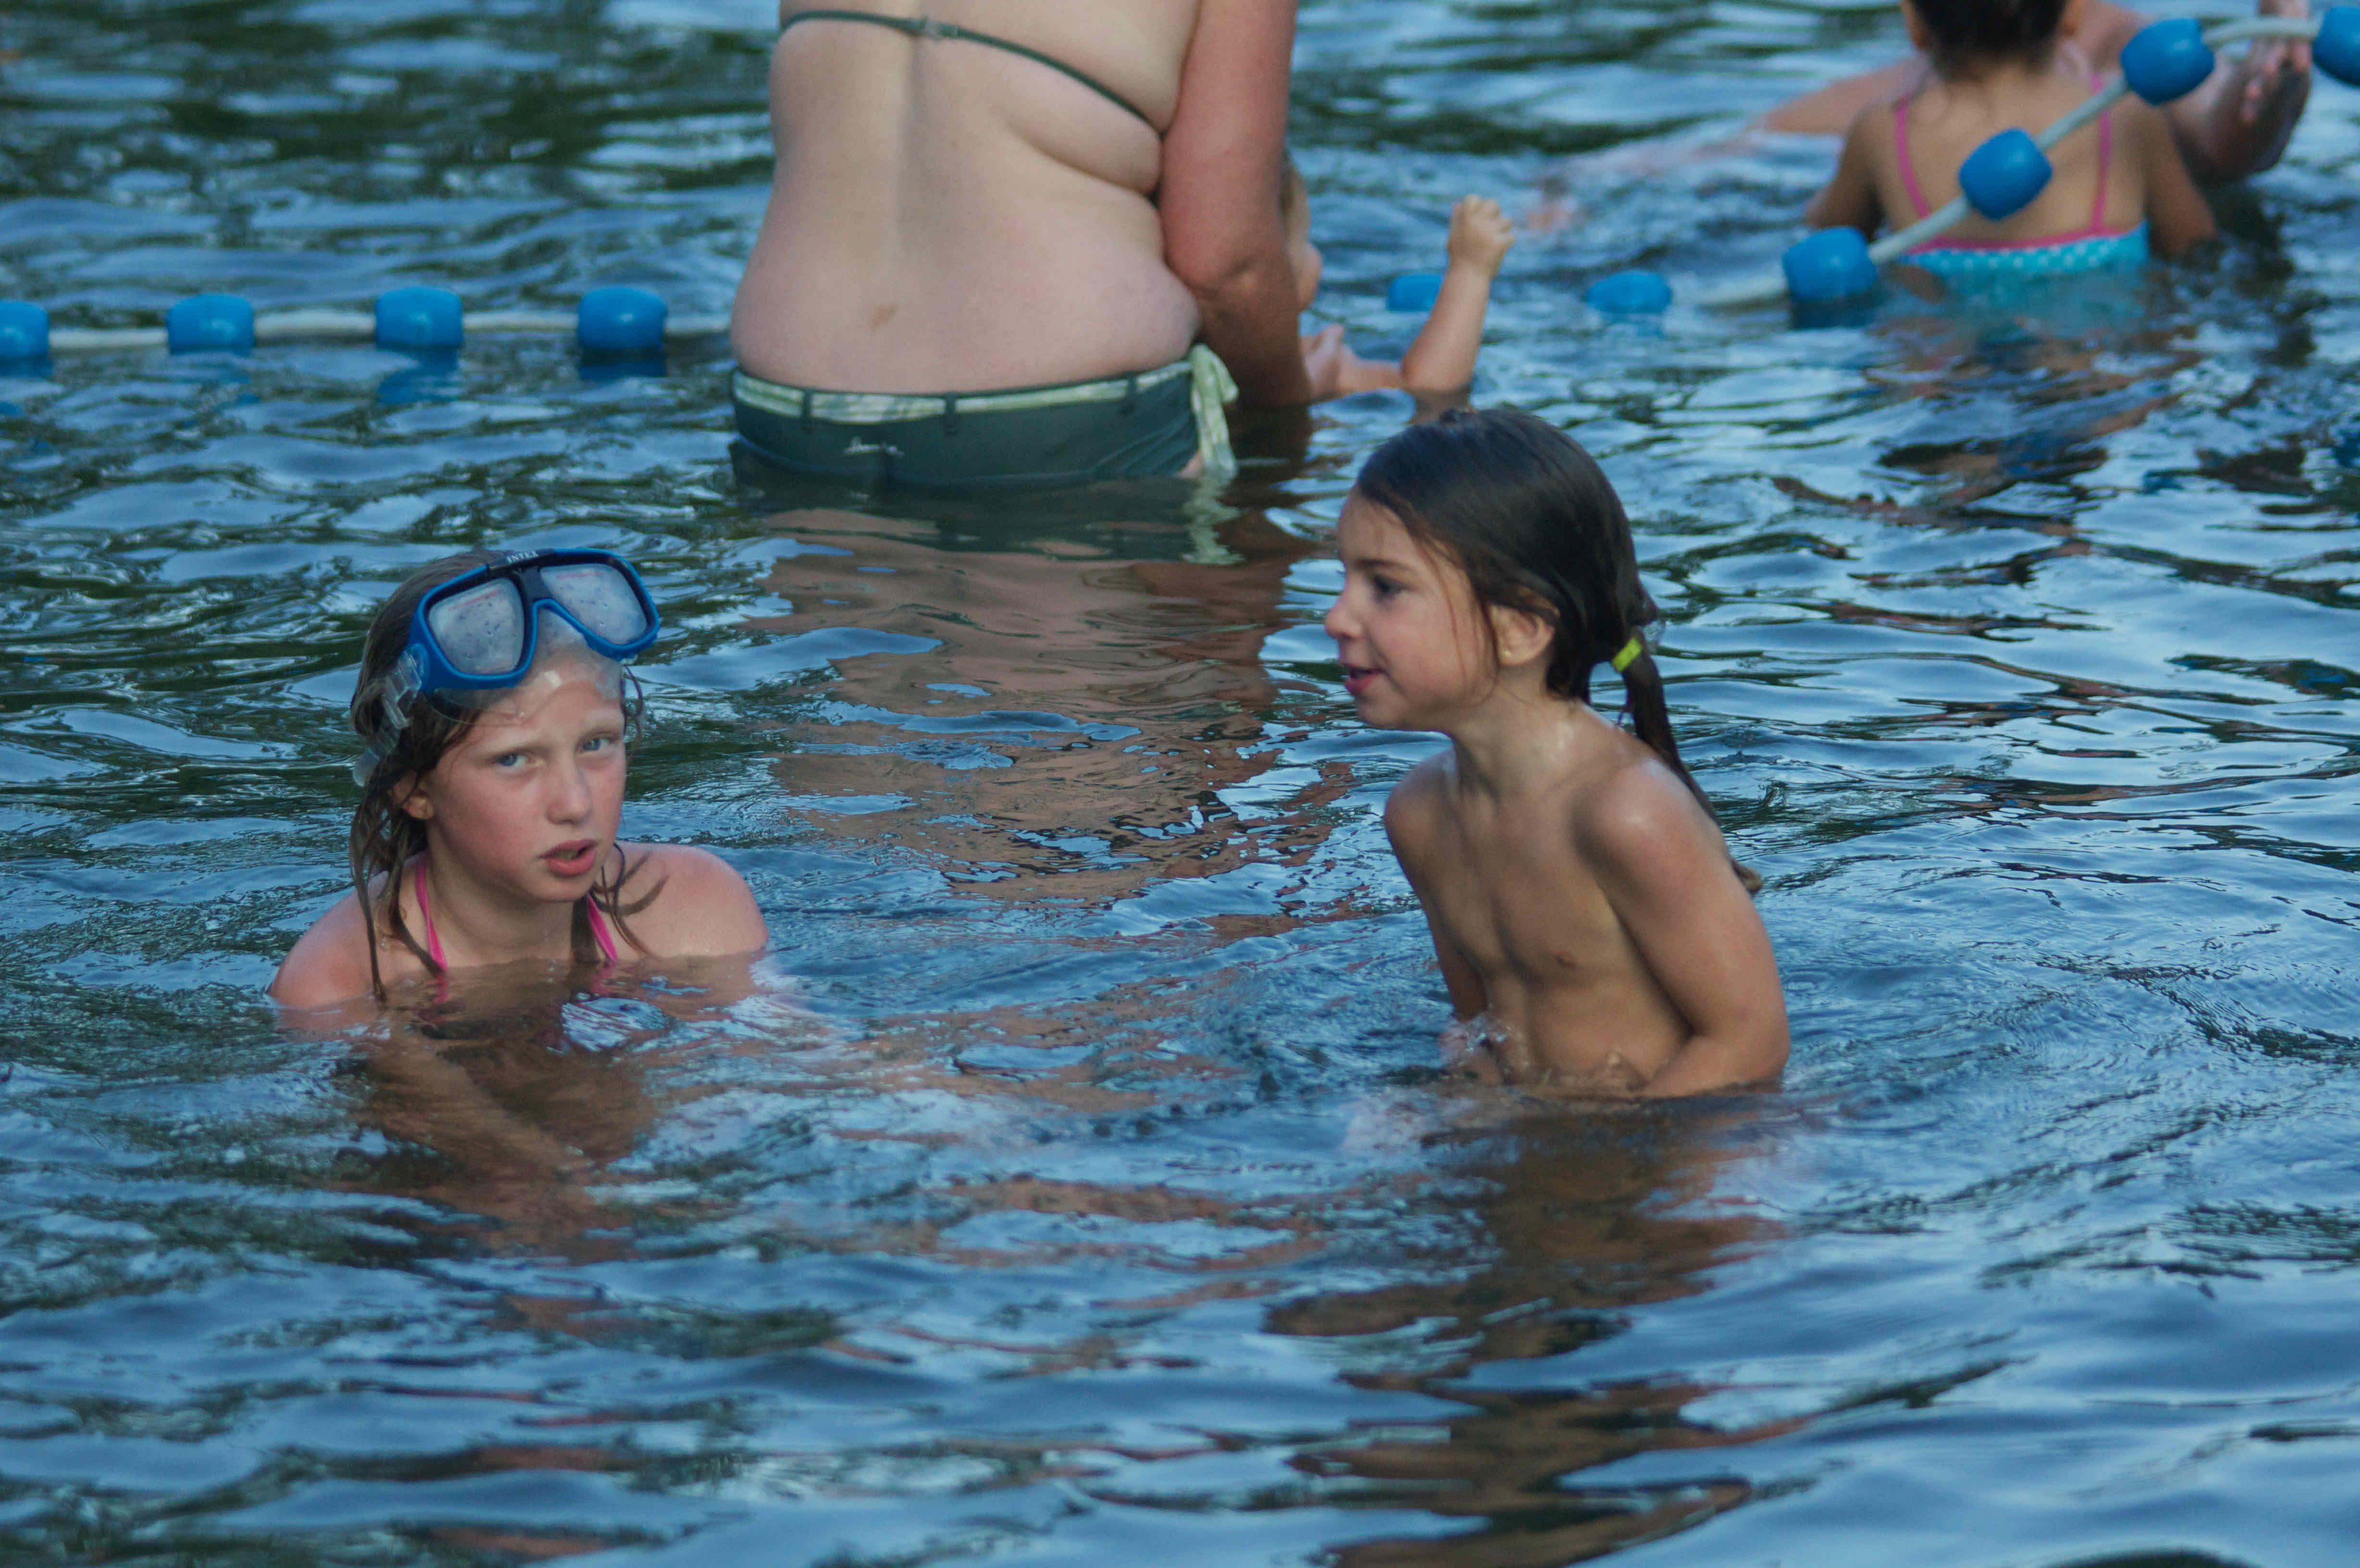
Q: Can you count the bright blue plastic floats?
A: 10